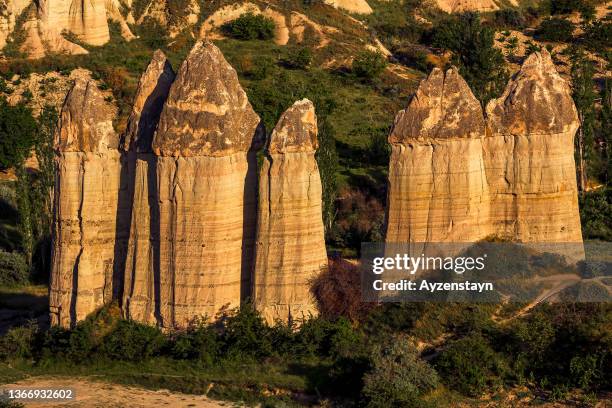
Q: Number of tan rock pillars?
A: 6